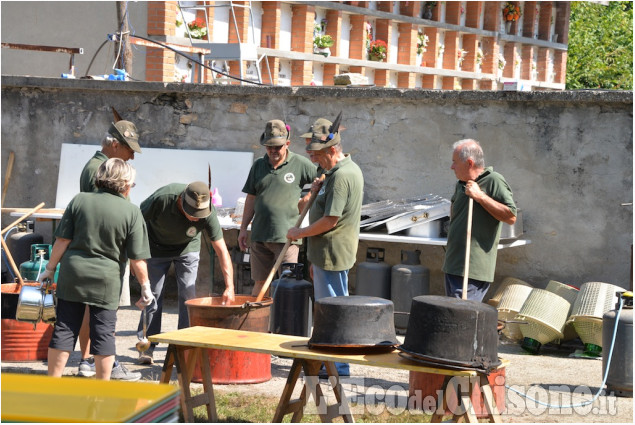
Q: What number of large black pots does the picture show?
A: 2